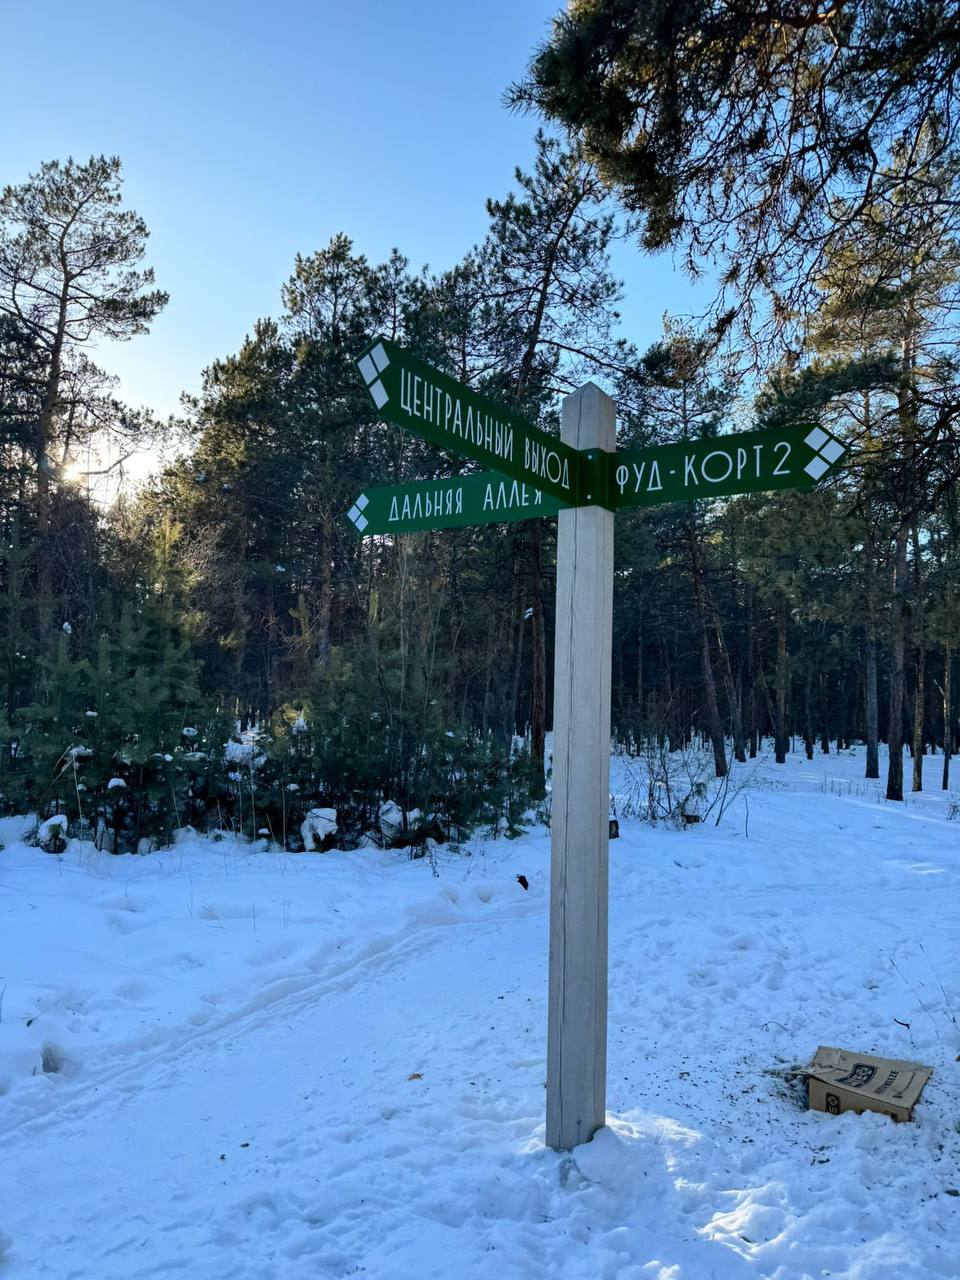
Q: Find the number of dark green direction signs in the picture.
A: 3